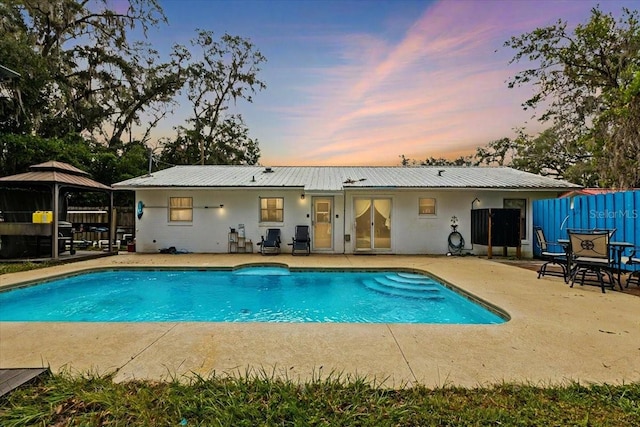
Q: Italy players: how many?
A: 0